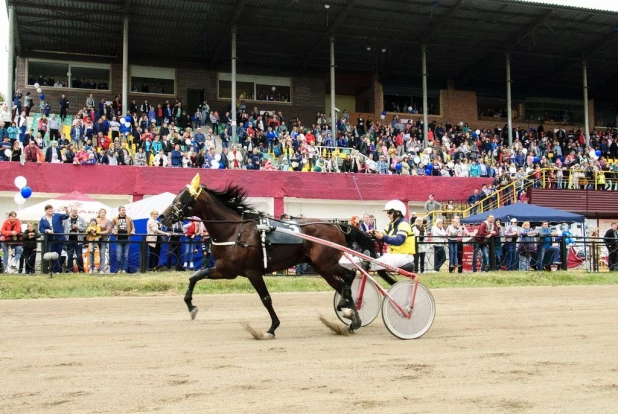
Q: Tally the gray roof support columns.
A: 7